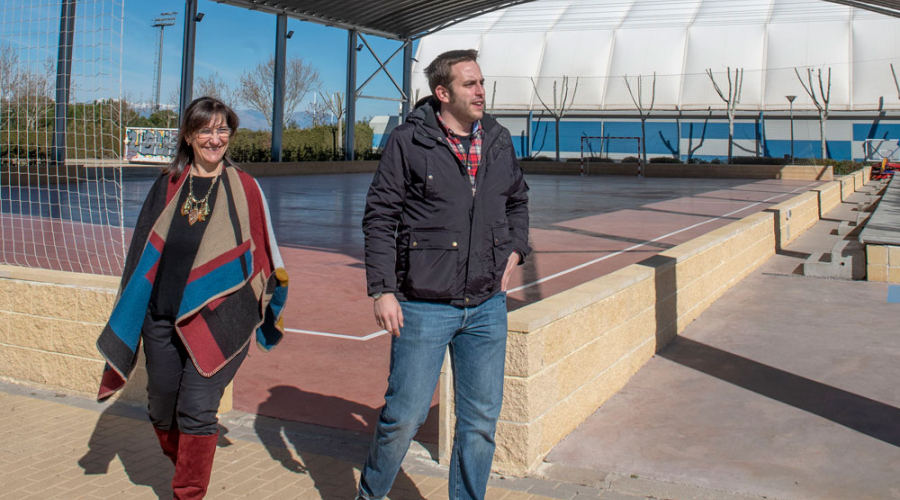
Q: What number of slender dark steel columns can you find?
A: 5